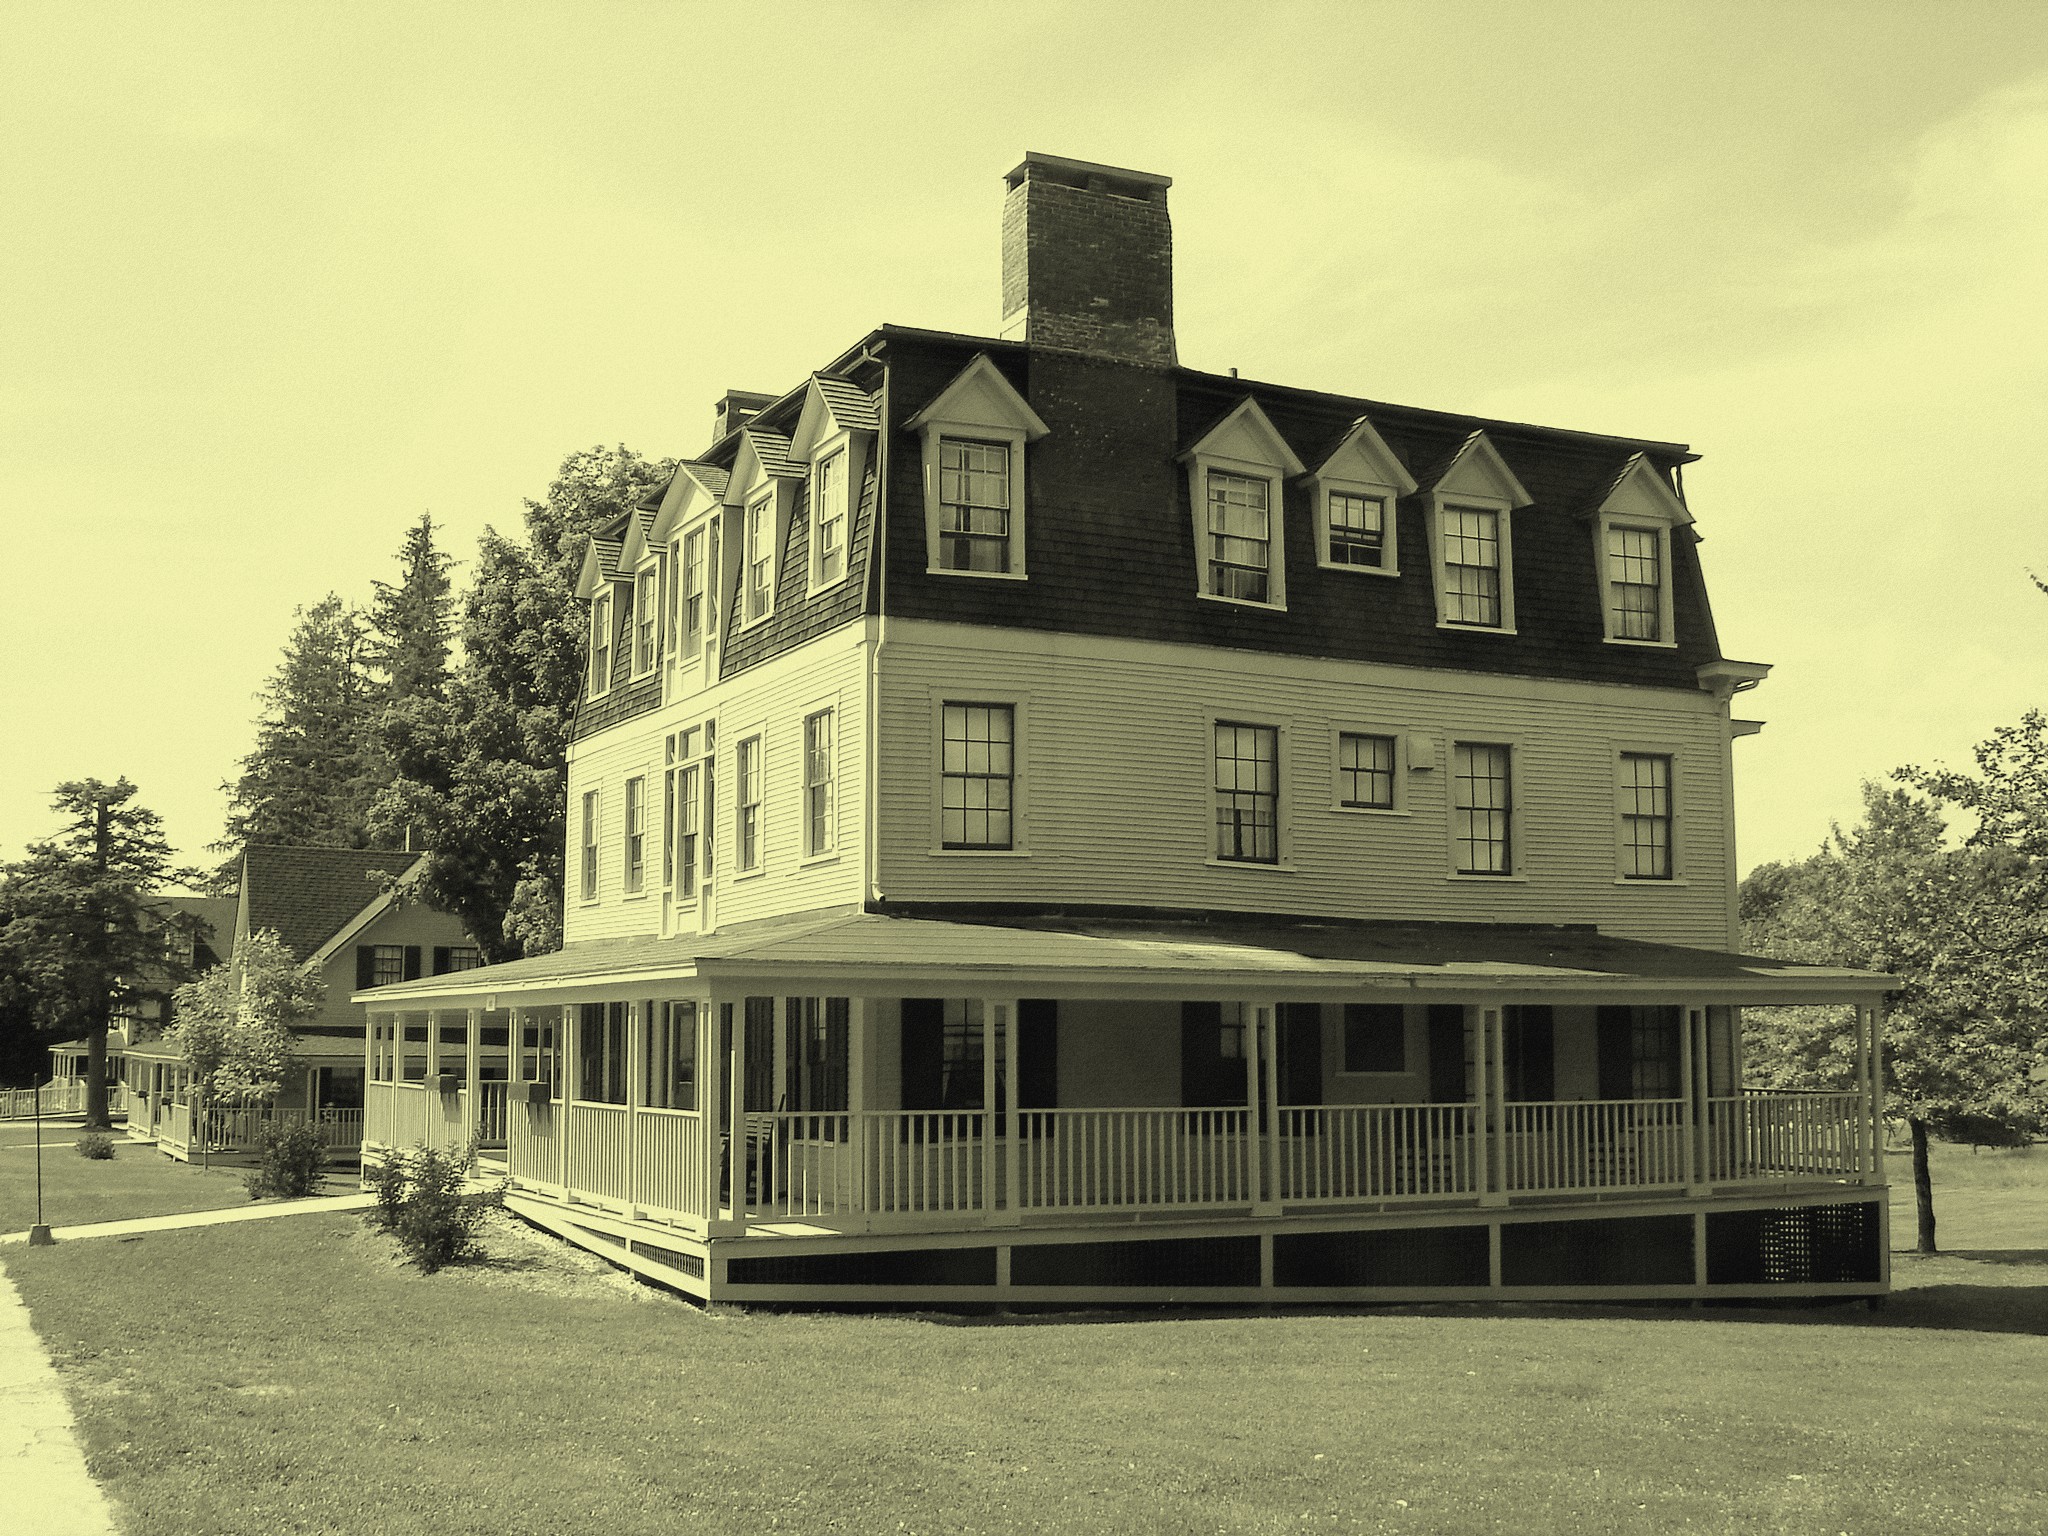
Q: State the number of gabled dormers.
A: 10